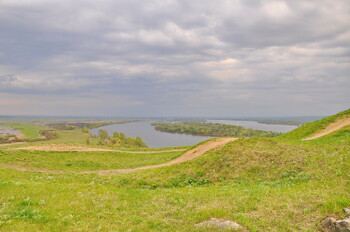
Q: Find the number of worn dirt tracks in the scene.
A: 3